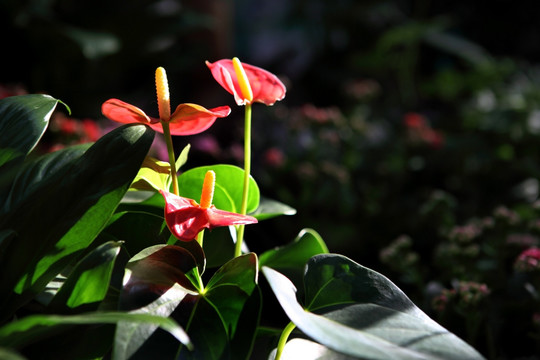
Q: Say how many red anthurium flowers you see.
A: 3